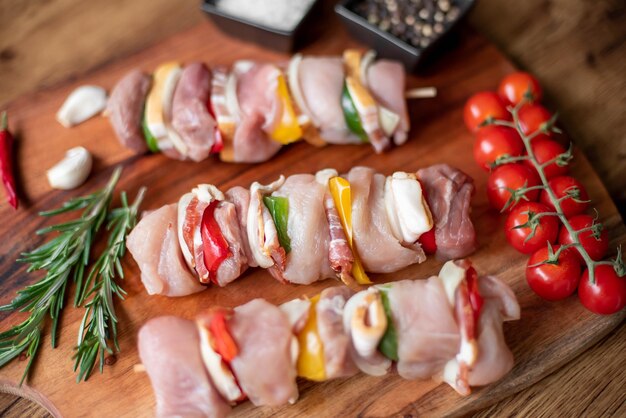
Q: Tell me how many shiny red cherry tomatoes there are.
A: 11